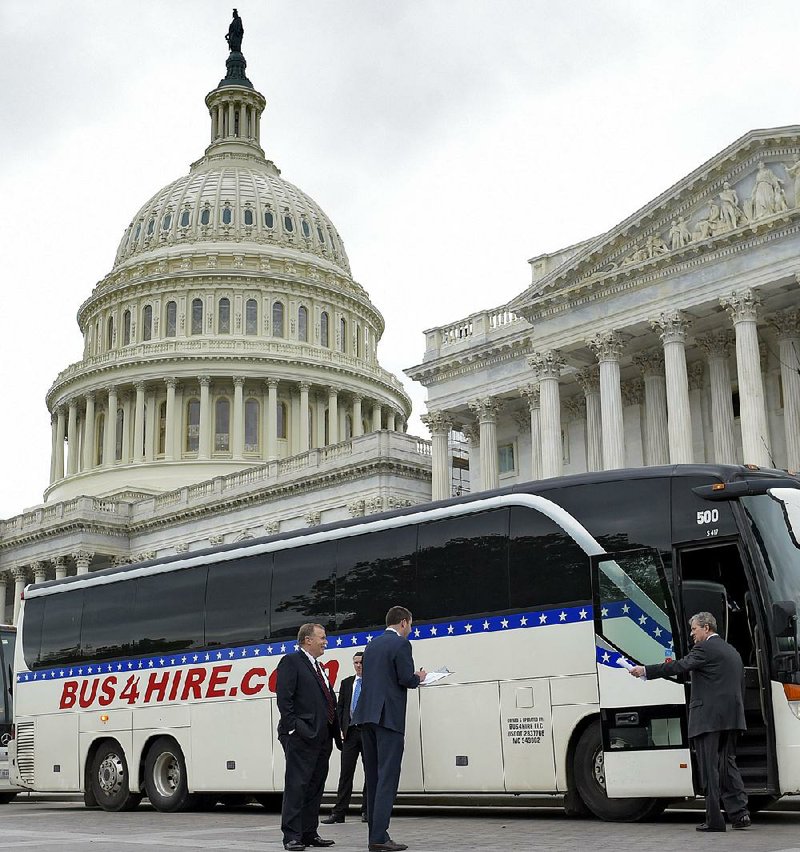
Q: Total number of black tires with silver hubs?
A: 3